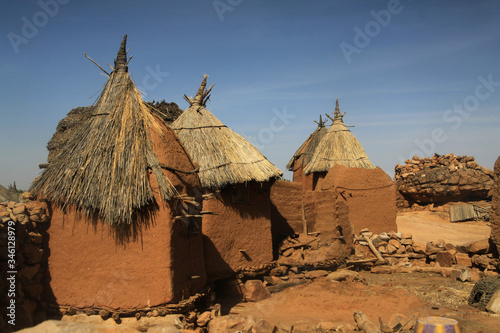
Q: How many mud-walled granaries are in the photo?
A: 4